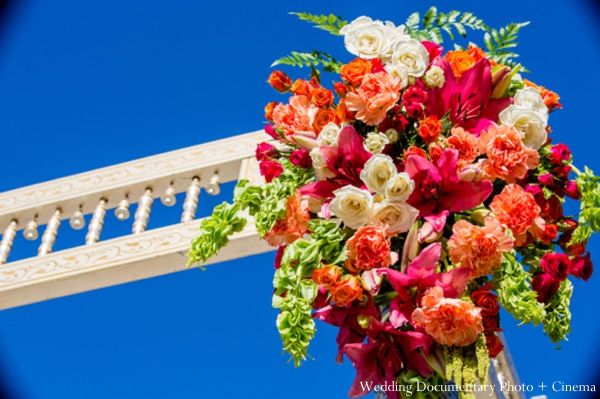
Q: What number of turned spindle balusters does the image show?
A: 5